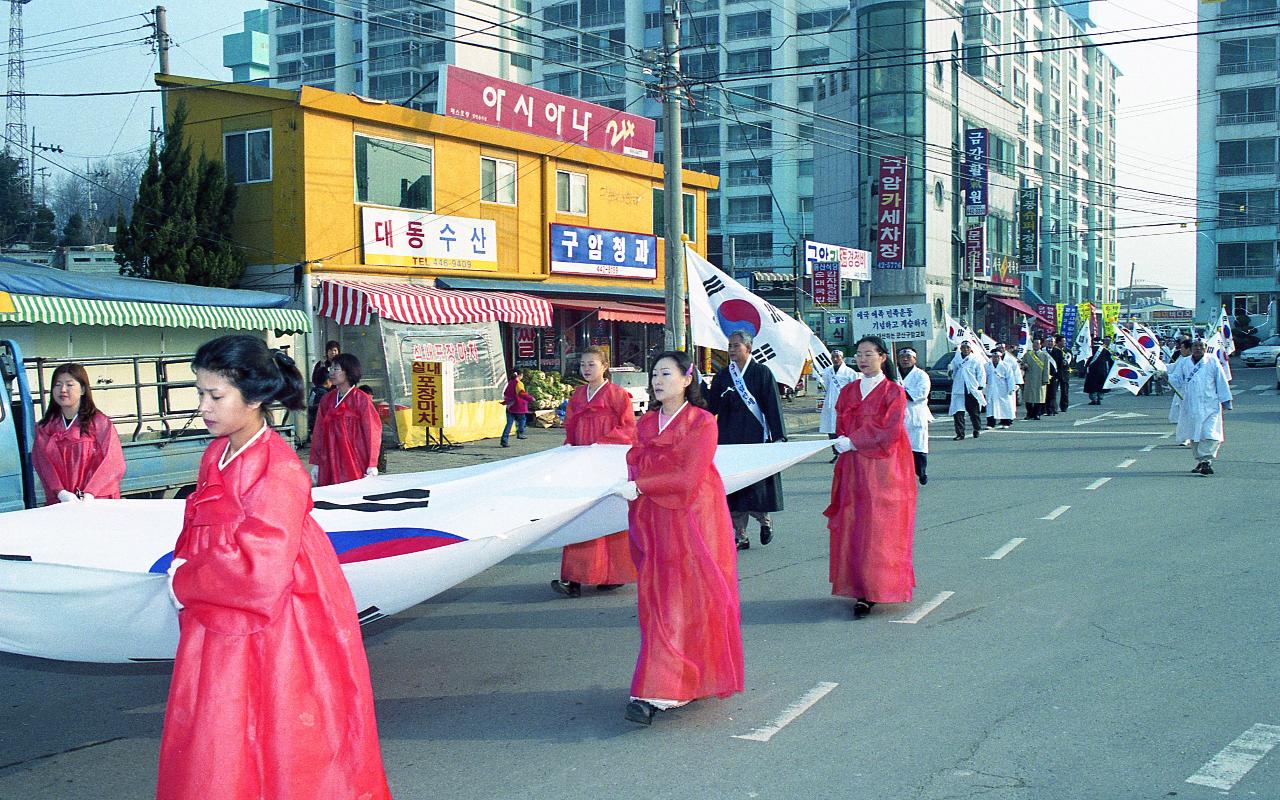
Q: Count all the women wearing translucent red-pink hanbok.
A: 6